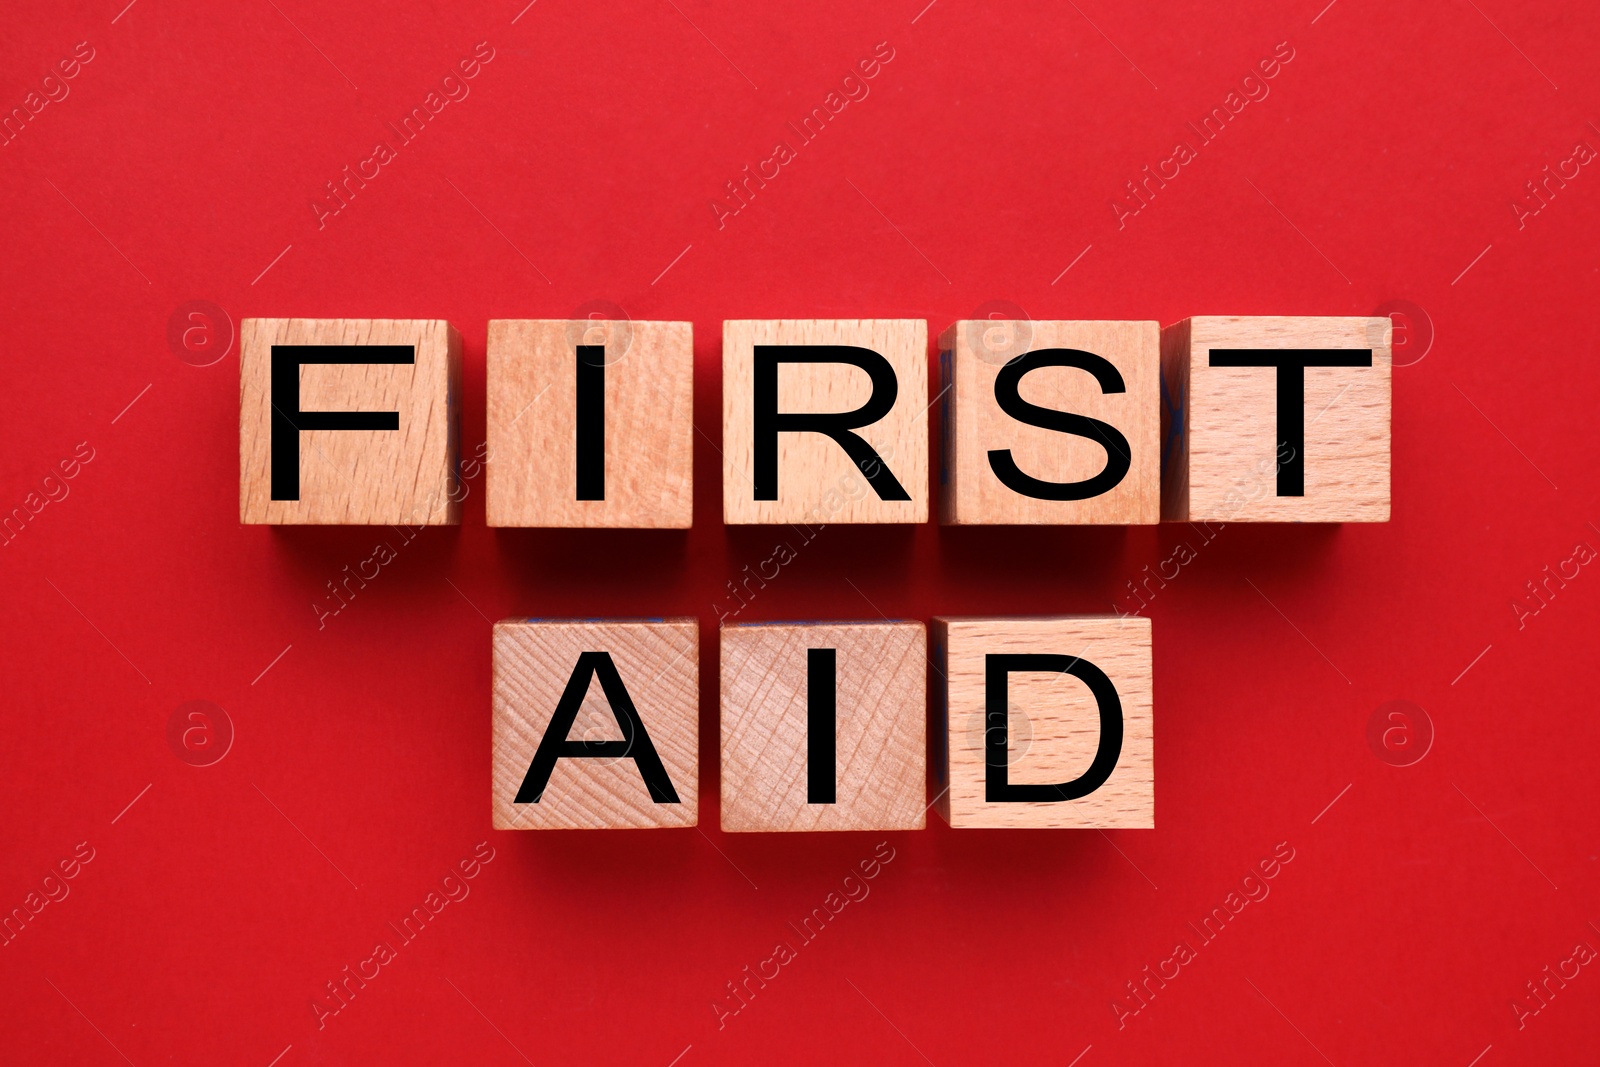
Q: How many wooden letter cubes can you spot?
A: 8